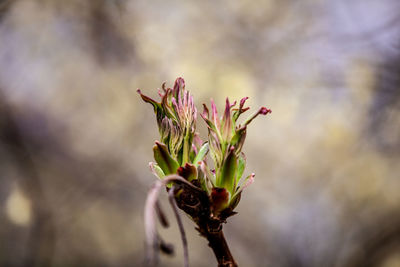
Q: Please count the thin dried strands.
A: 2